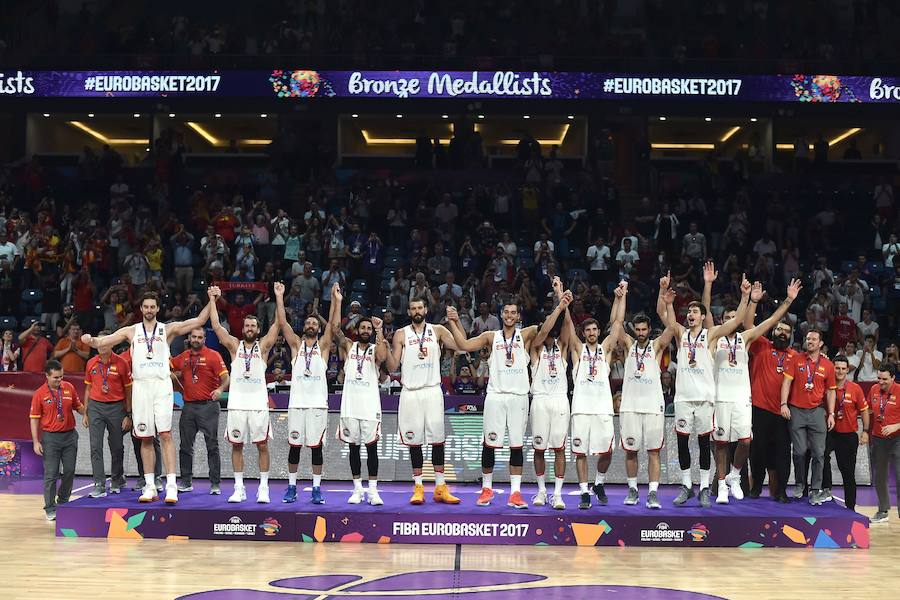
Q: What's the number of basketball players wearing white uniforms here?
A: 11